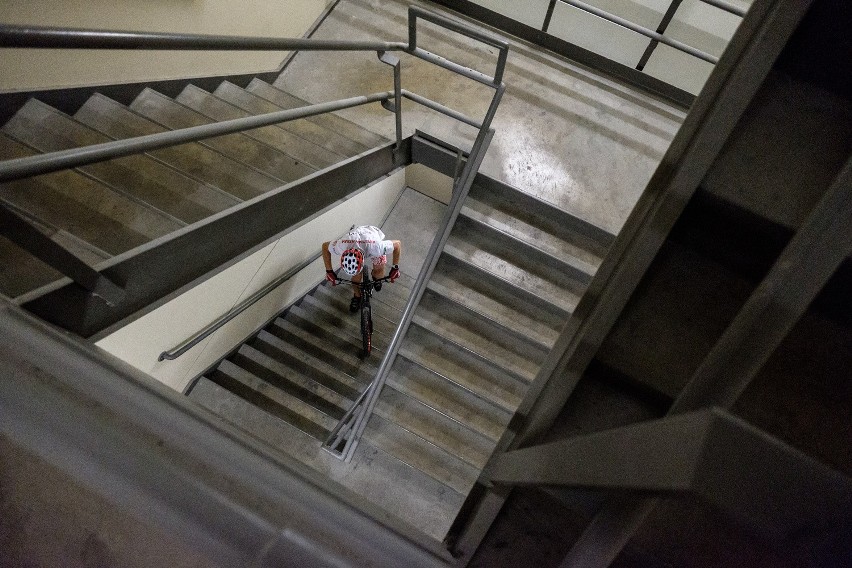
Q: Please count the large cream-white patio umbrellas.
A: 0